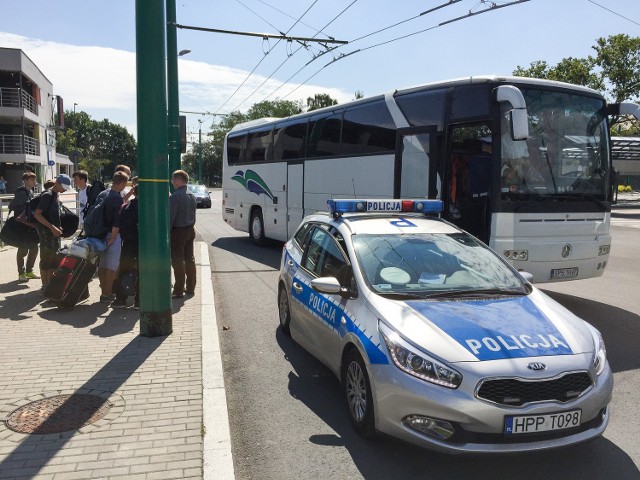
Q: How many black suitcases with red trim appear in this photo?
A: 1